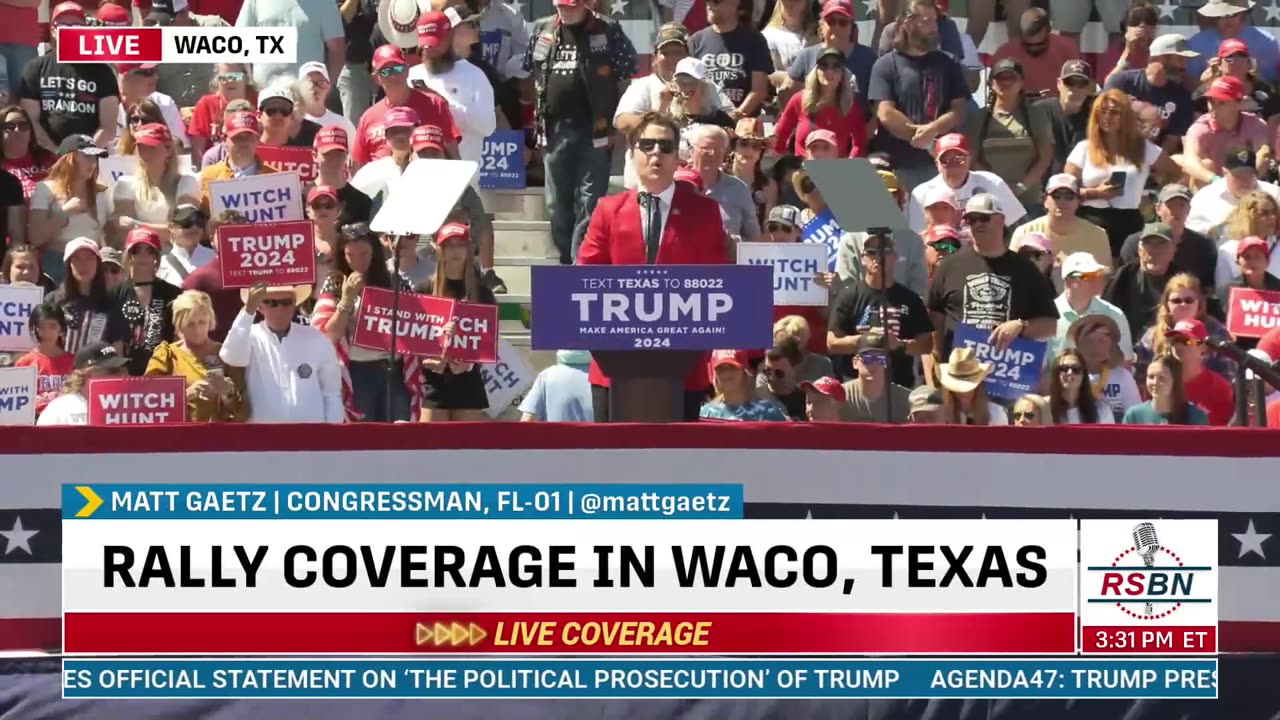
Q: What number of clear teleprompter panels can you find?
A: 2